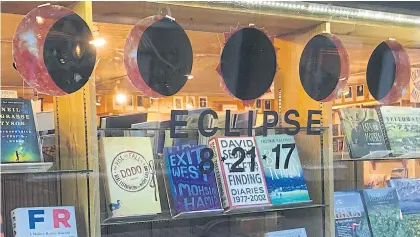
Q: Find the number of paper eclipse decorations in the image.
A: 5